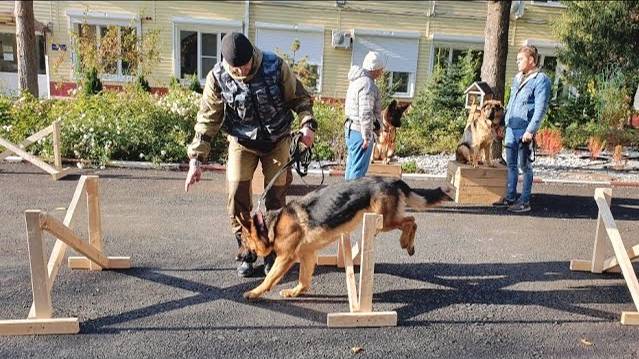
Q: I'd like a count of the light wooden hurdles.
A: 4